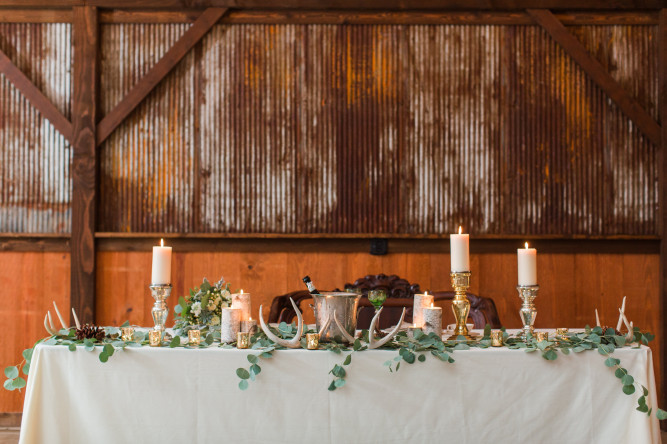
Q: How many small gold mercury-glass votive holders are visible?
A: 8